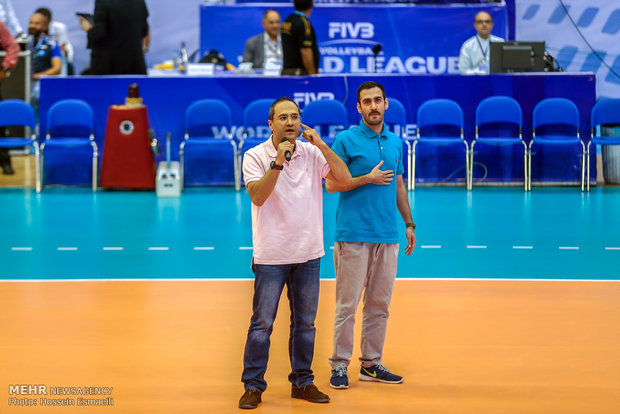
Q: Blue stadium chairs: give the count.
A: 10